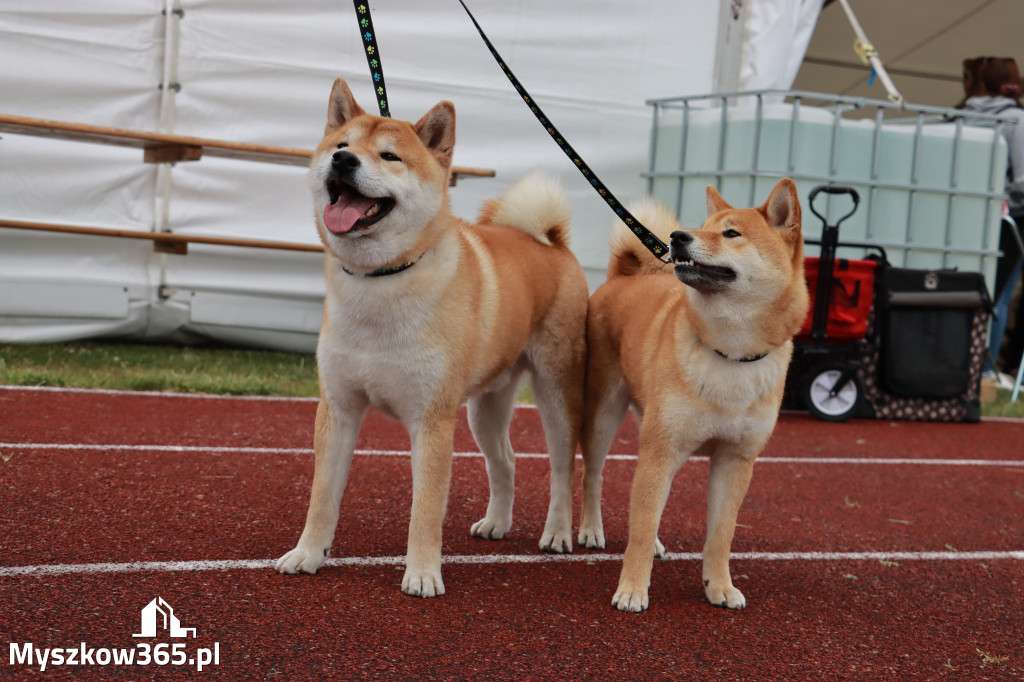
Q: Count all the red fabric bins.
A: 1